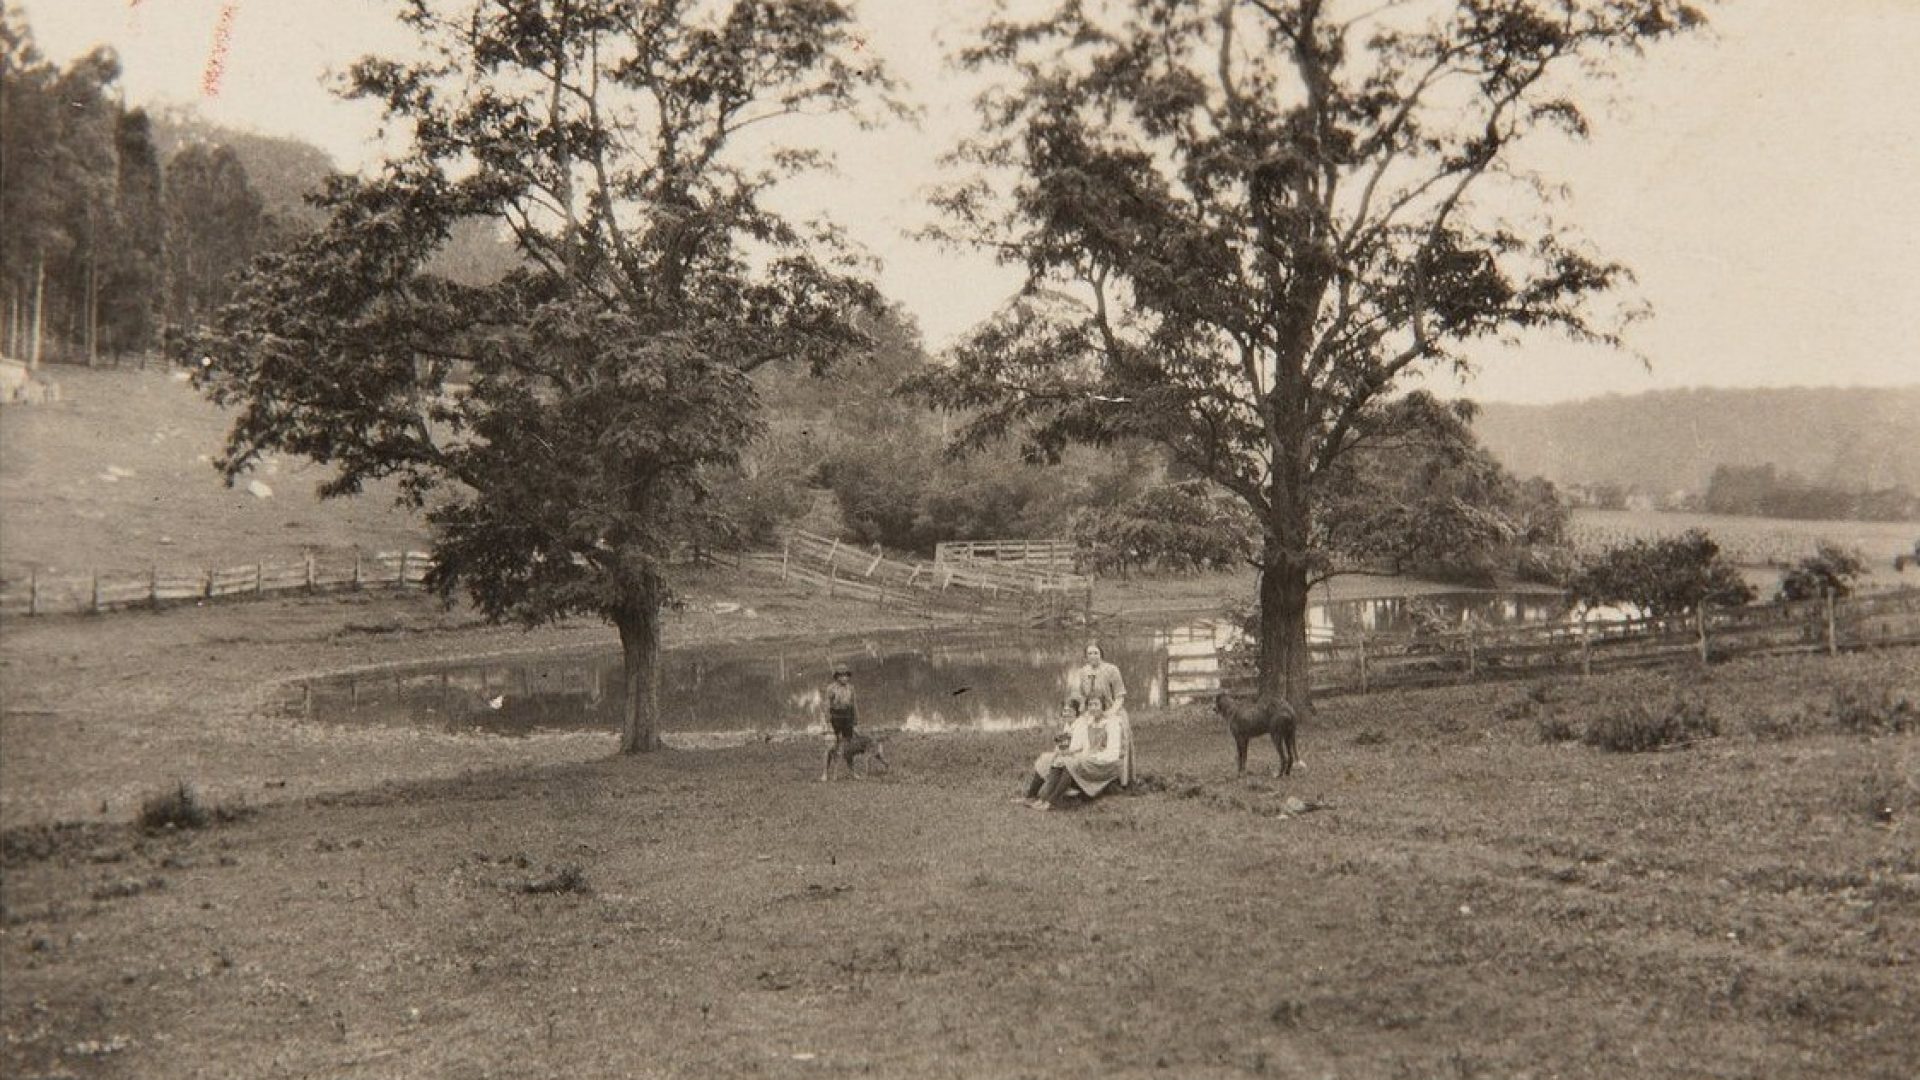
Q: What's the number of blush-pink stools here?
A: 0